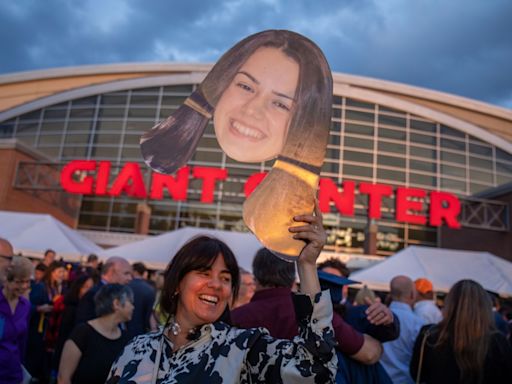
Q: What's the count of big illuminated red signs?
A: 1